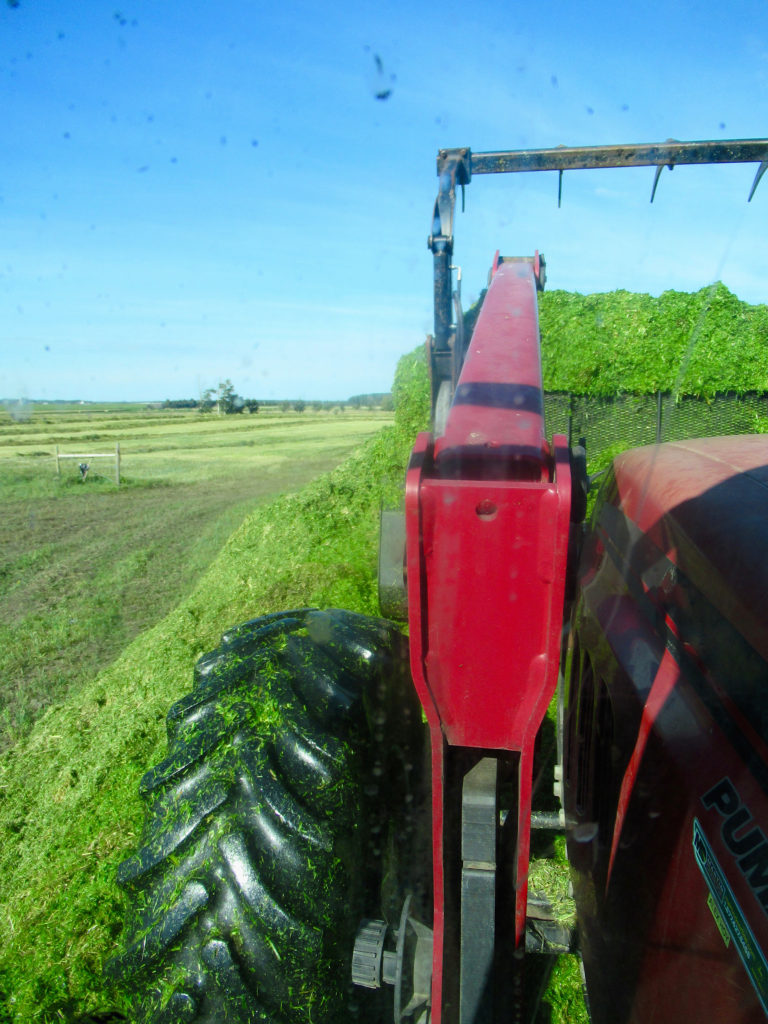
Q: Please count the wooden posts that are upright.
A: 2